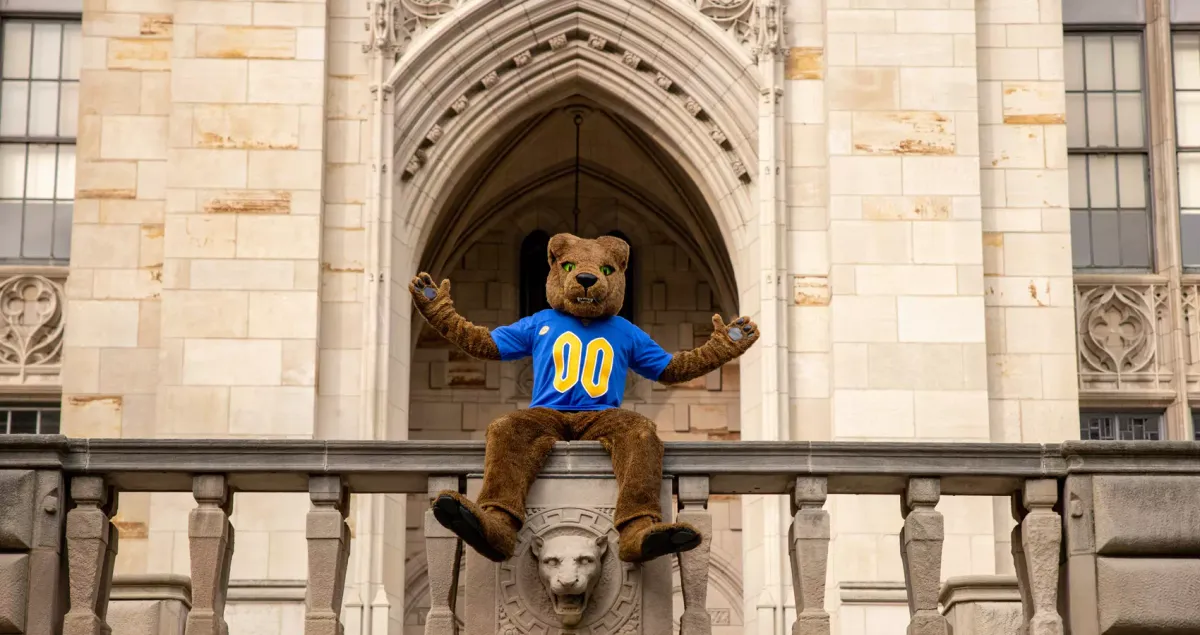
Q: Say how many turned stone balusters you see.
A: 8